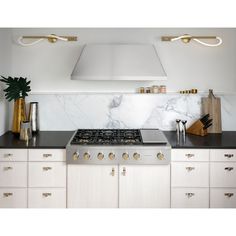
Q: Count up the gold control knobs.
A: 7